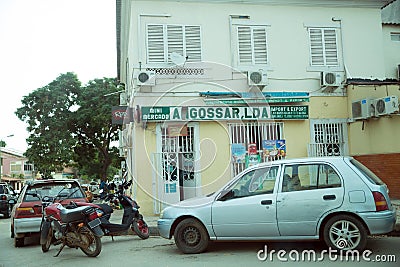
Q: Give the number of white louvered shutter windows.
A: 3